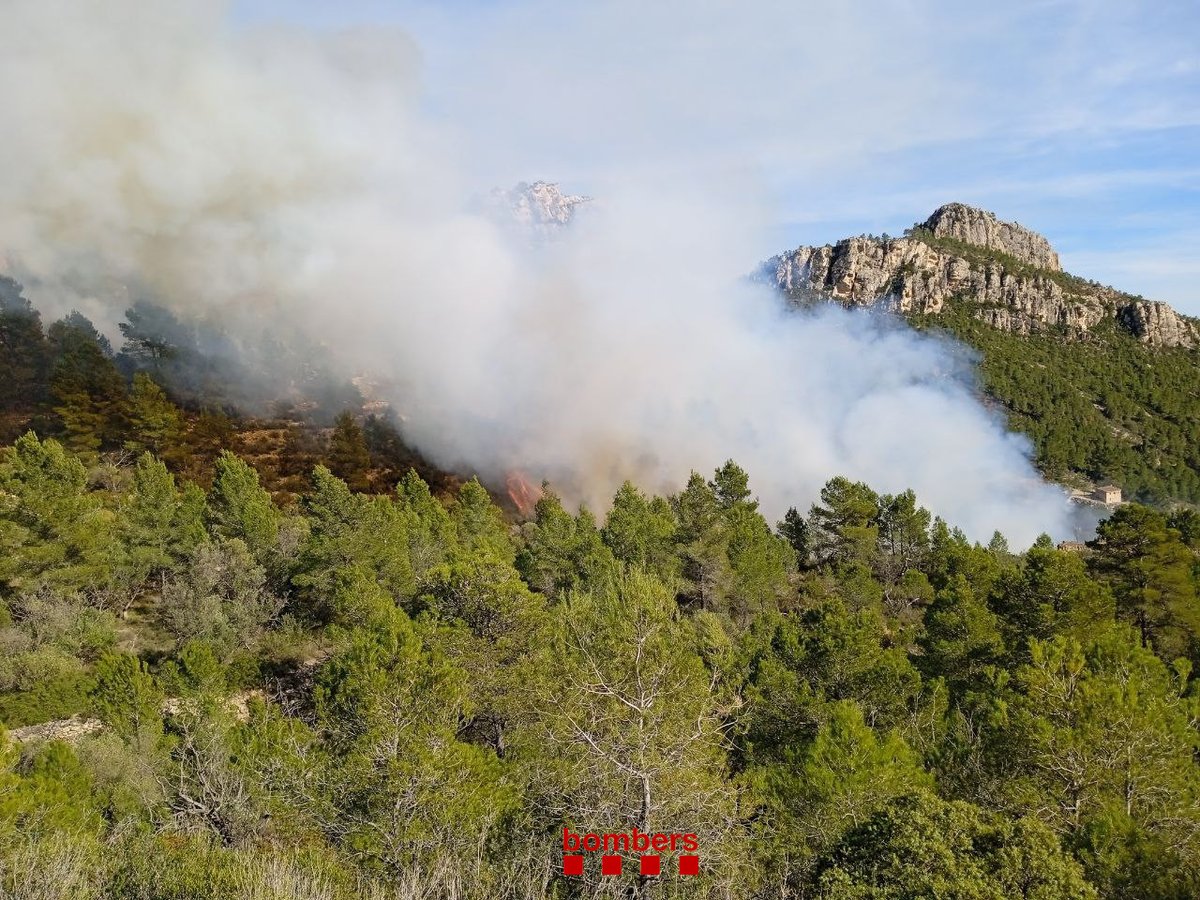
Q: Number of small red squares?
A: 4